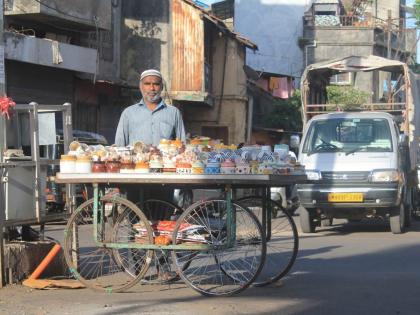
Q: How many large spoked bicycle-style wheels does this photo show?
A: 4